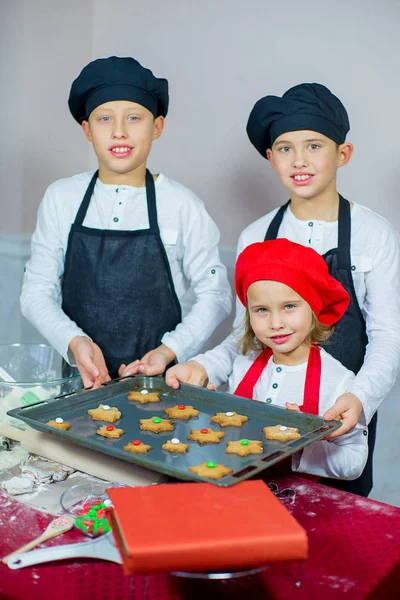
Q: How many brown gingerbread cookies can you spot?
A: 13